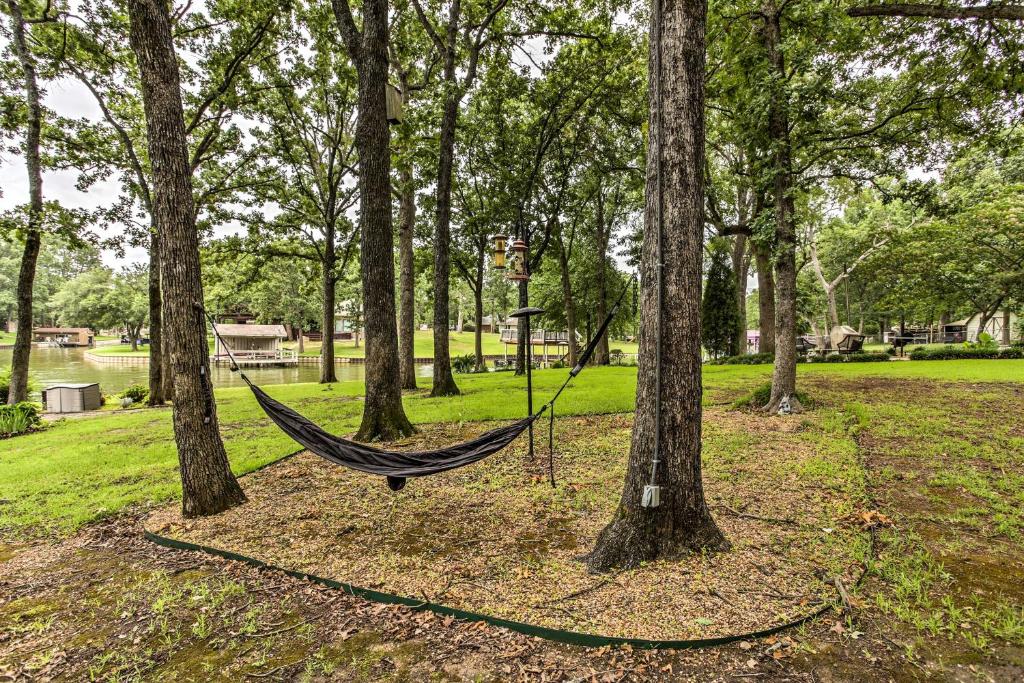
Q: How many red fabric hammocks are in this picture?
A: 0